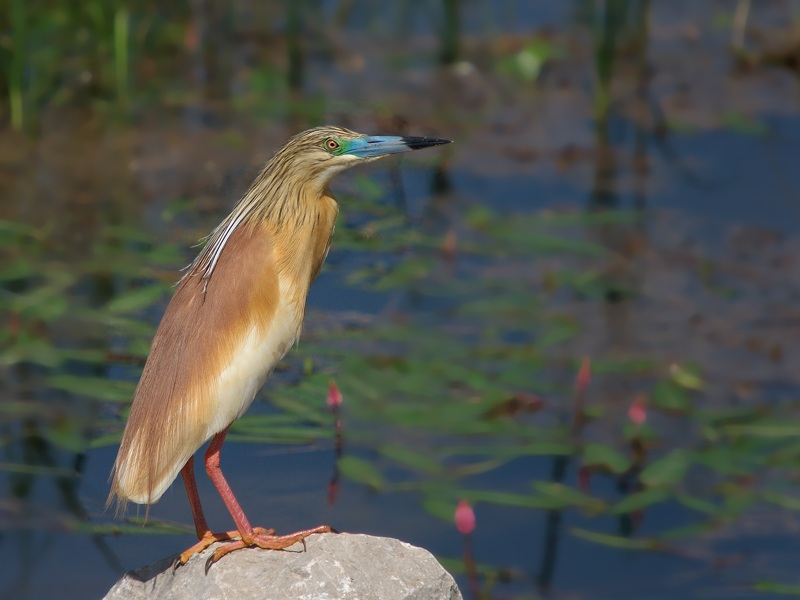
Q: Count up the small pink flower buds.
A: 4